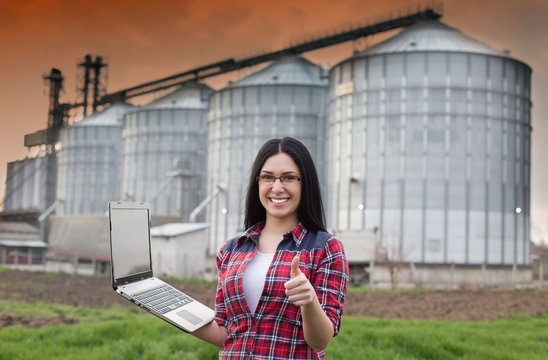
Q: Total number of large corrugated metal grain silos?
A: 4